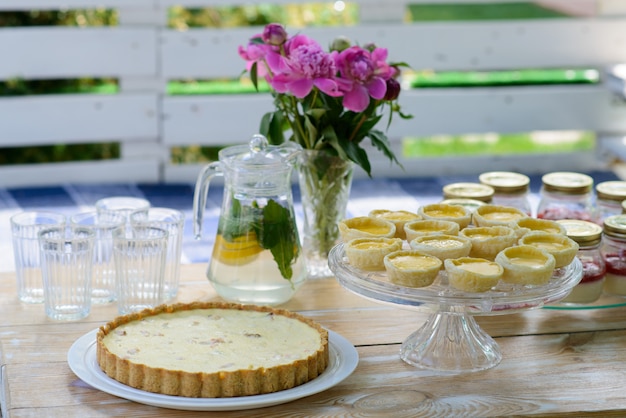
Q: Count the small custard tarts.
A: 13